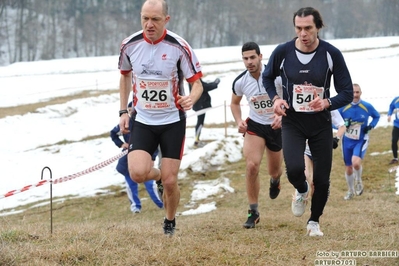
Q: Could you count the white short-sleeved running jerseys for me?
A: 2